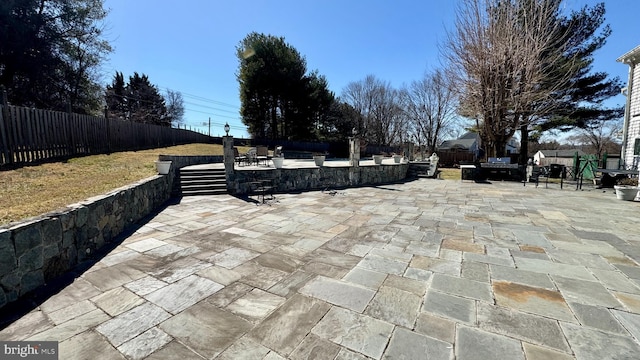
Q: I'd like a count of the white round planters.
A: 6